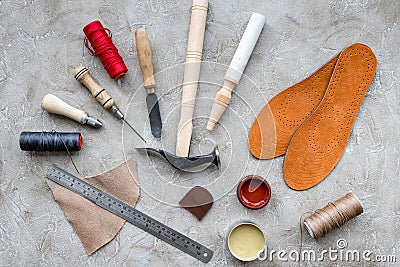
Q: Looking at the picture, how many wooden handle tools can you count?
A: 5